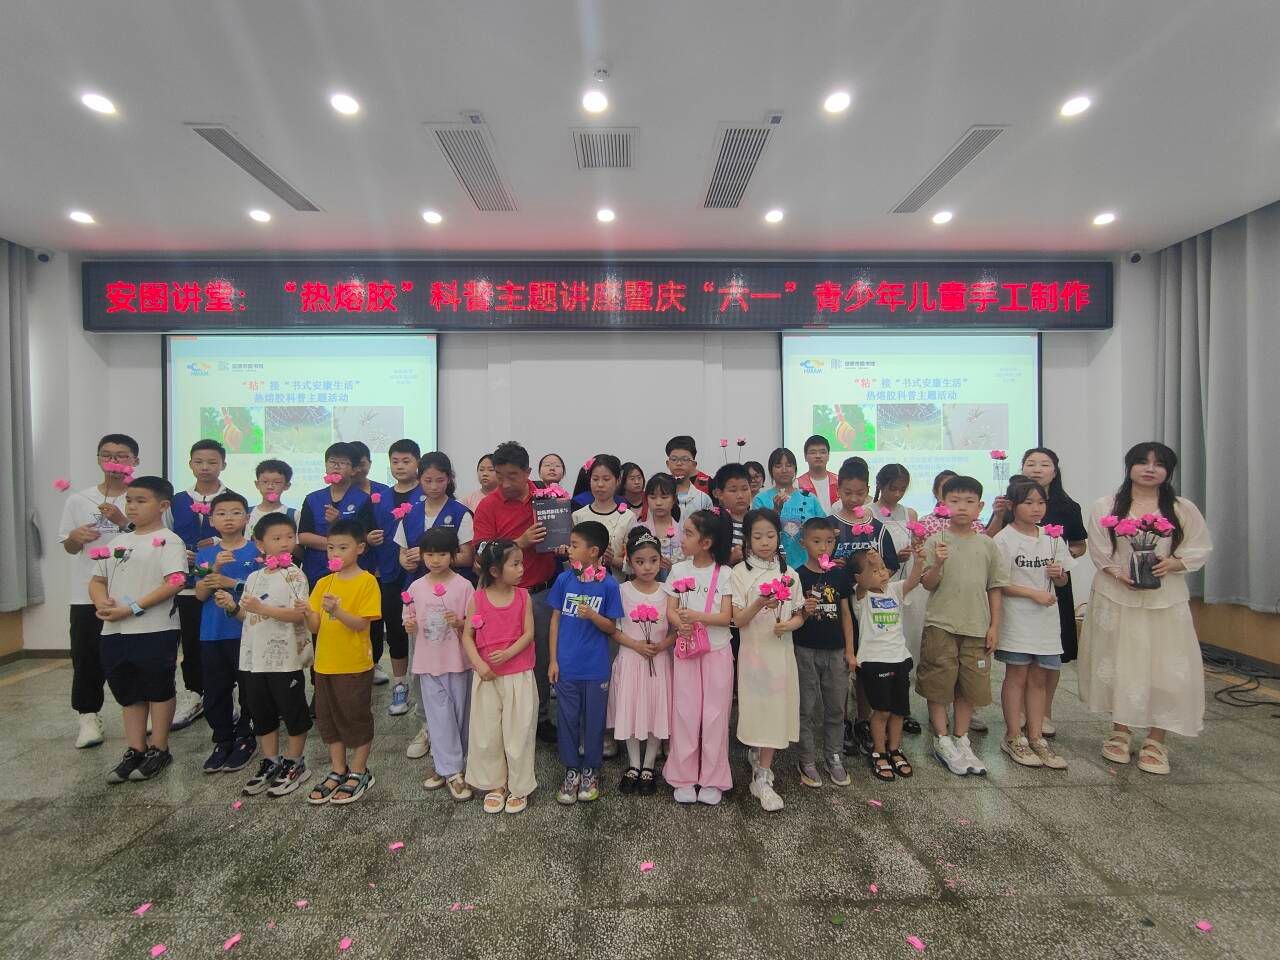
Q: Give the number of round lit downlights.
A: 12